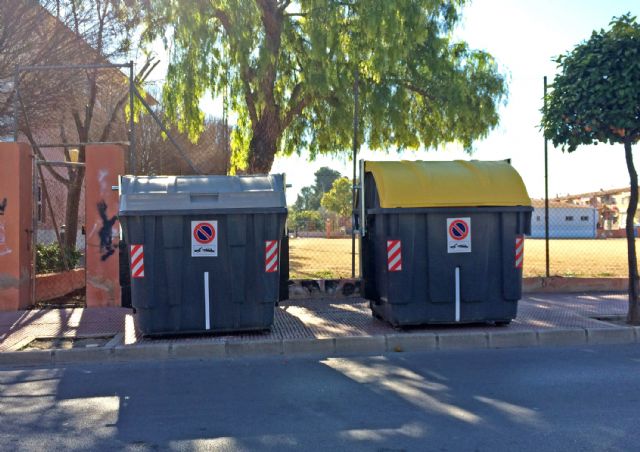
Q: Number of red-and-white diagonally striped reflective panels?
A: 4